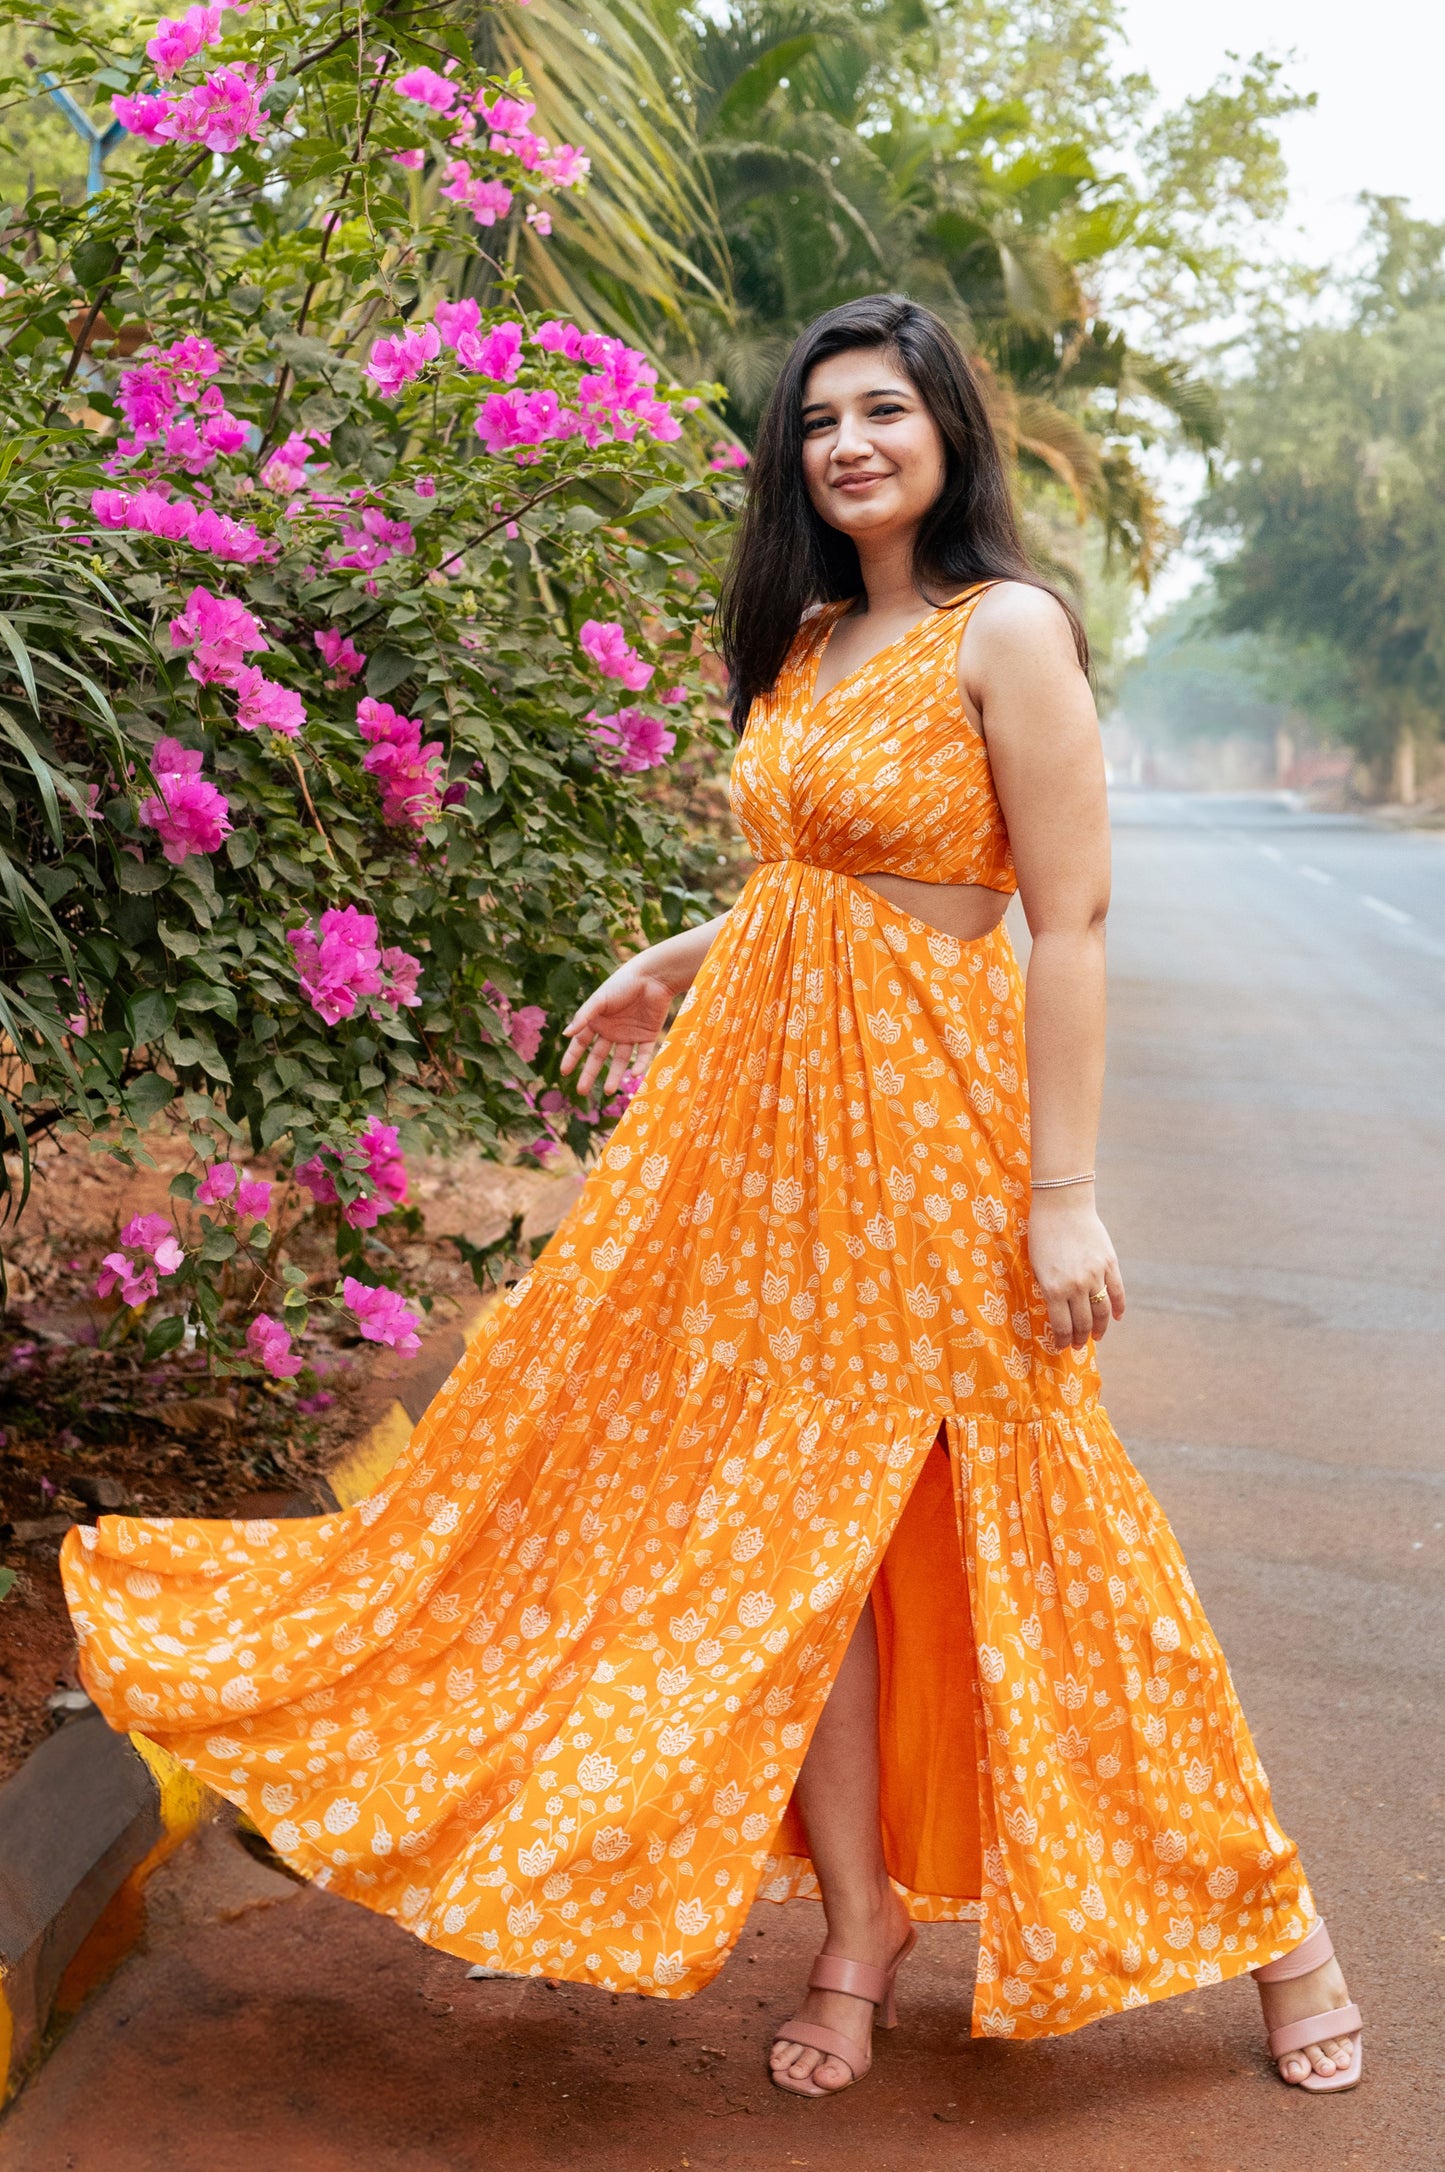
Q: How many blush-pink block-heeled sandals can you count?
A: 2